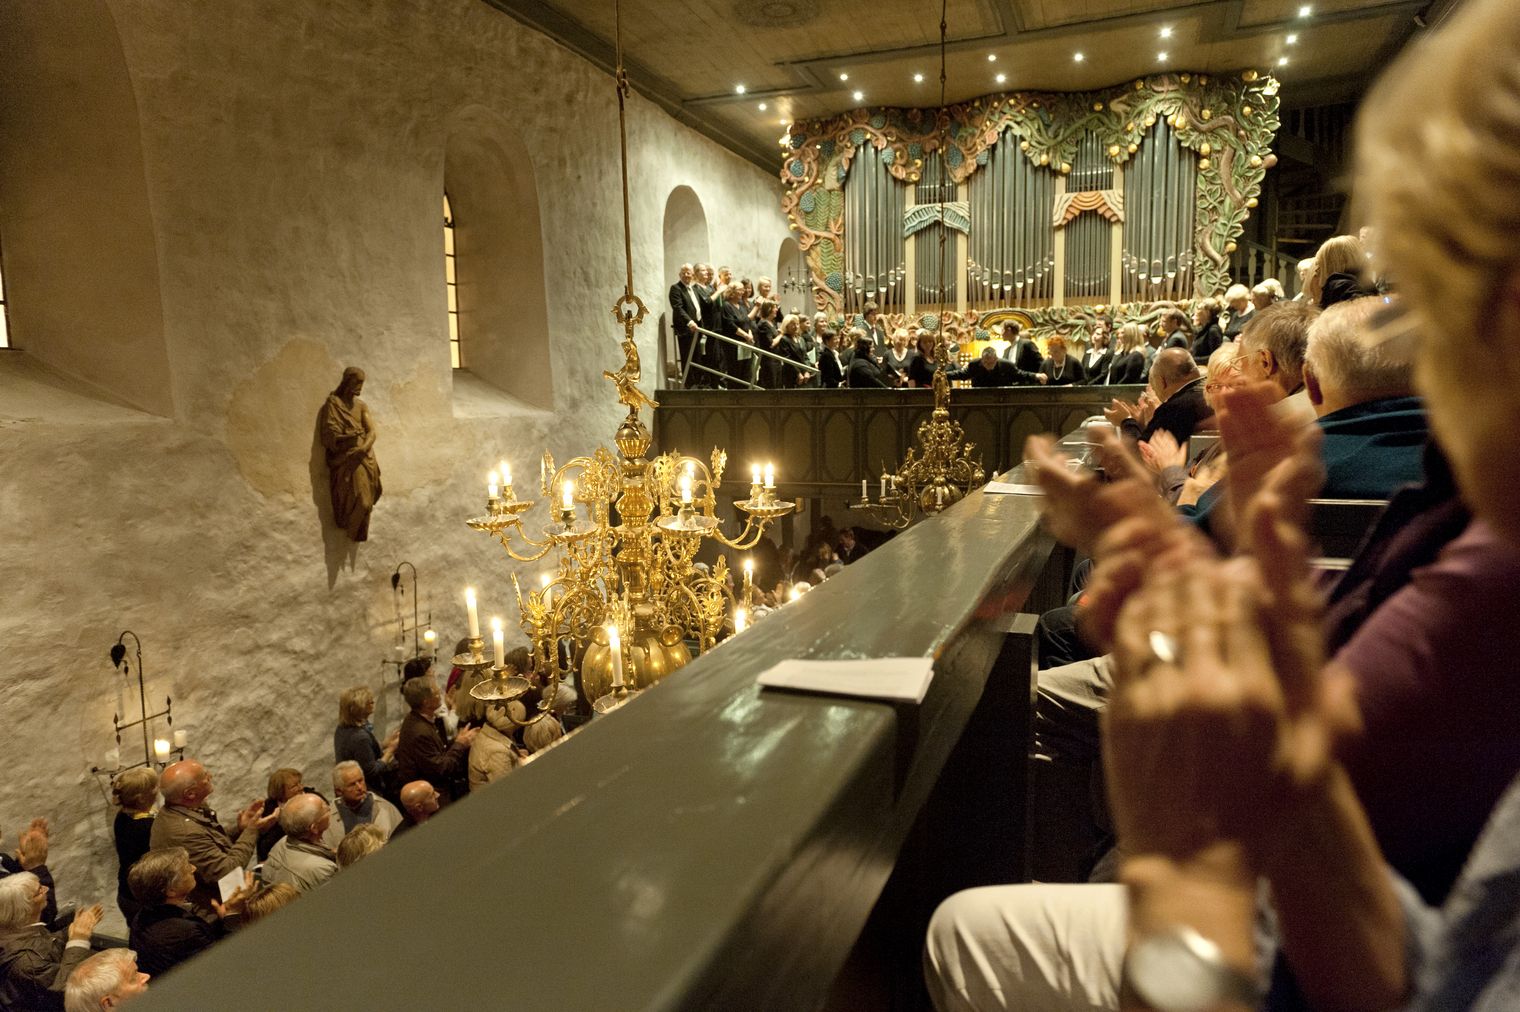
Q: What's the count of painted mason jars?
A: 0